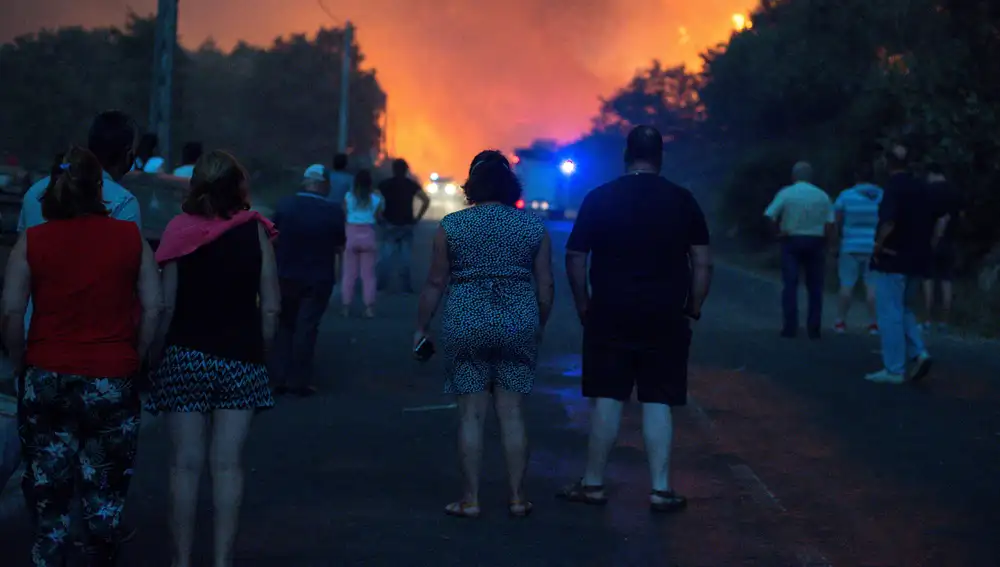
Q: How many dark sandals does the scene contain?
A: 2